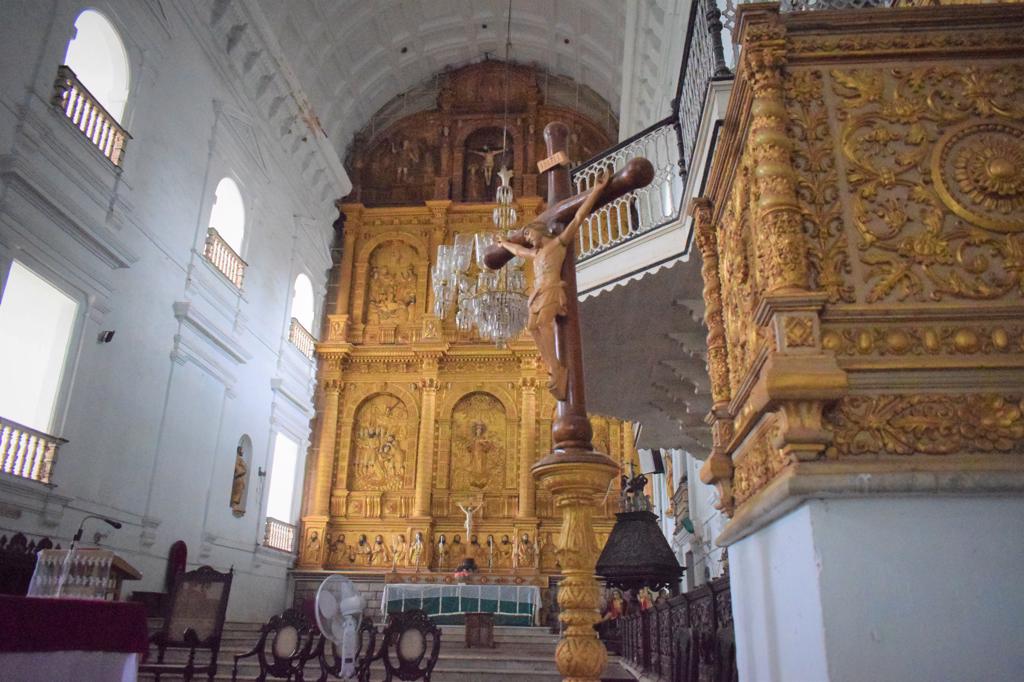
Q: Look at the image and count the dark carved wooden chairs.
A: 4